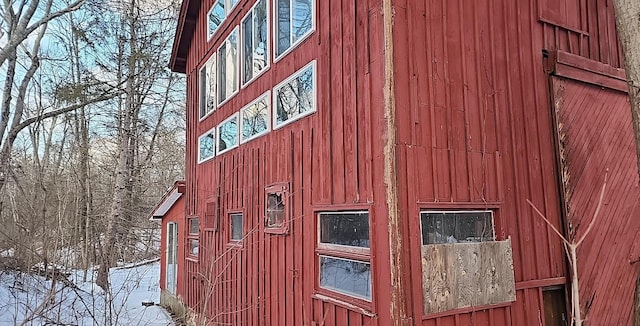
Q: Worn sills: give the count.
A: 1